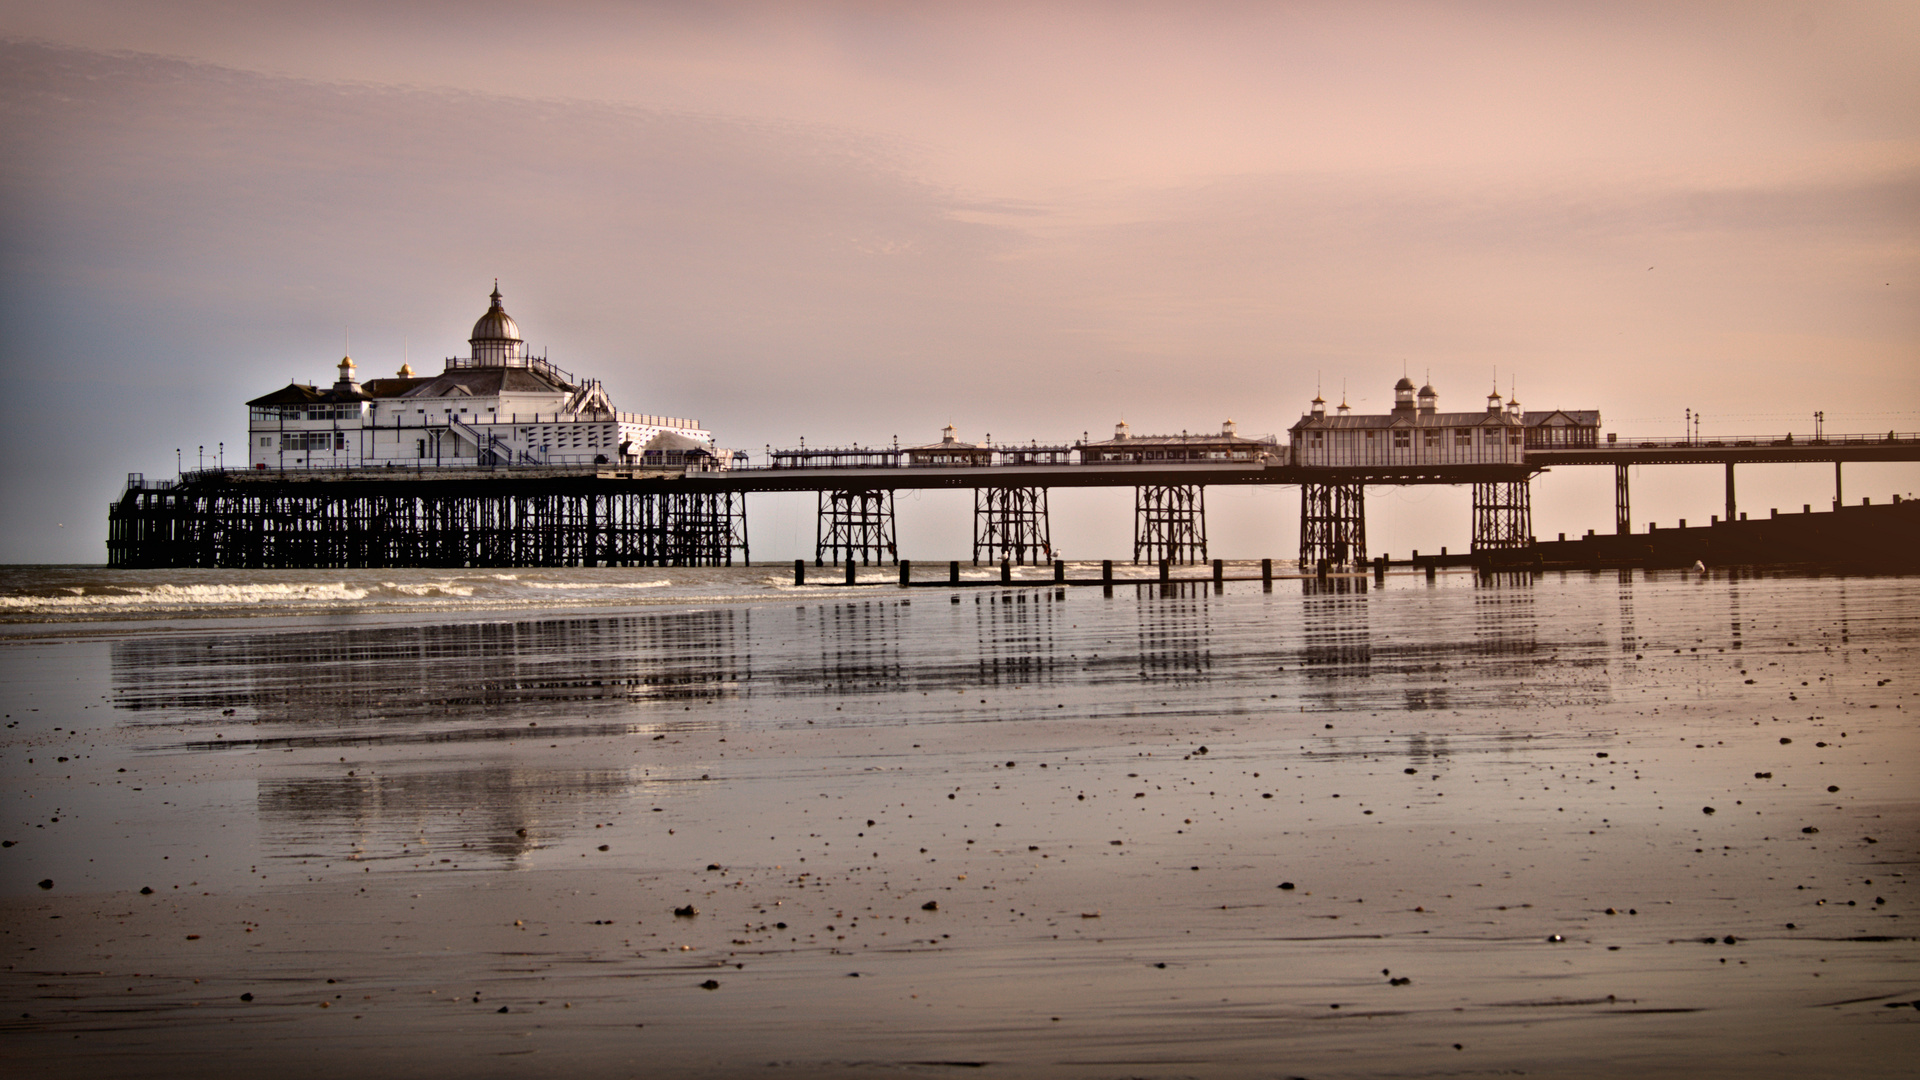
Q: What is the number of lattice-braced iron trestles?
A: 5